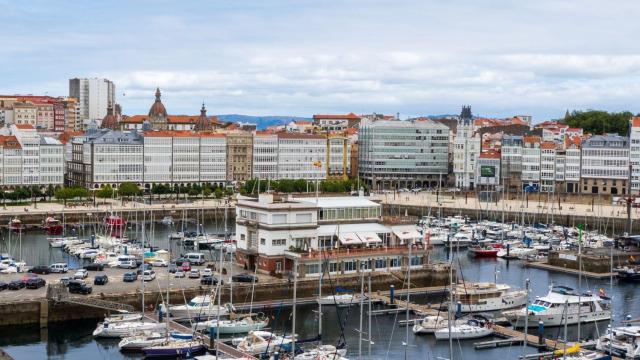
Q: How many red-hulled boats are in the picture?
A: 4